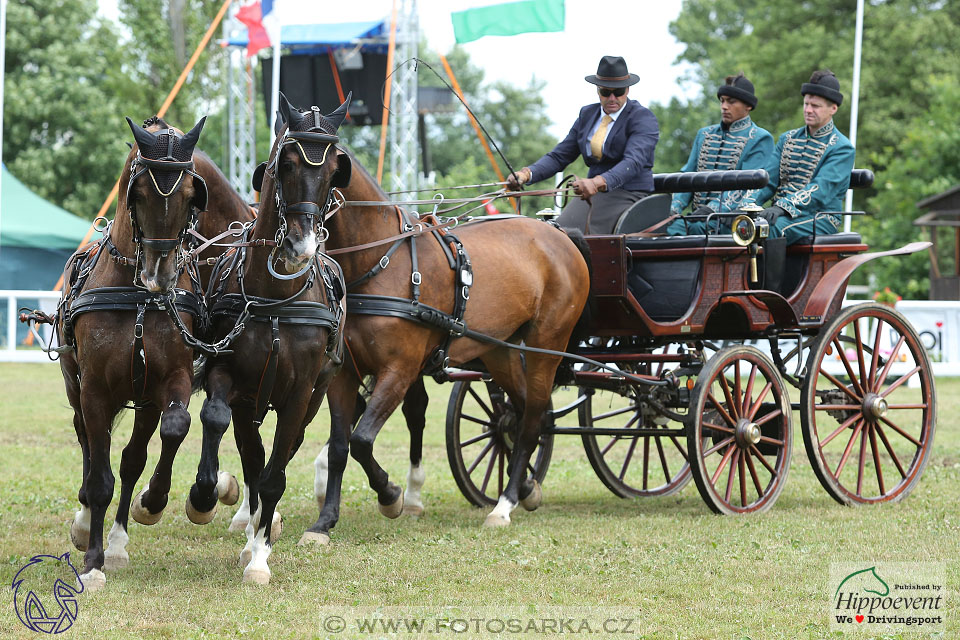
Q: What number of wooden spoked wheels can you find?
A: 4